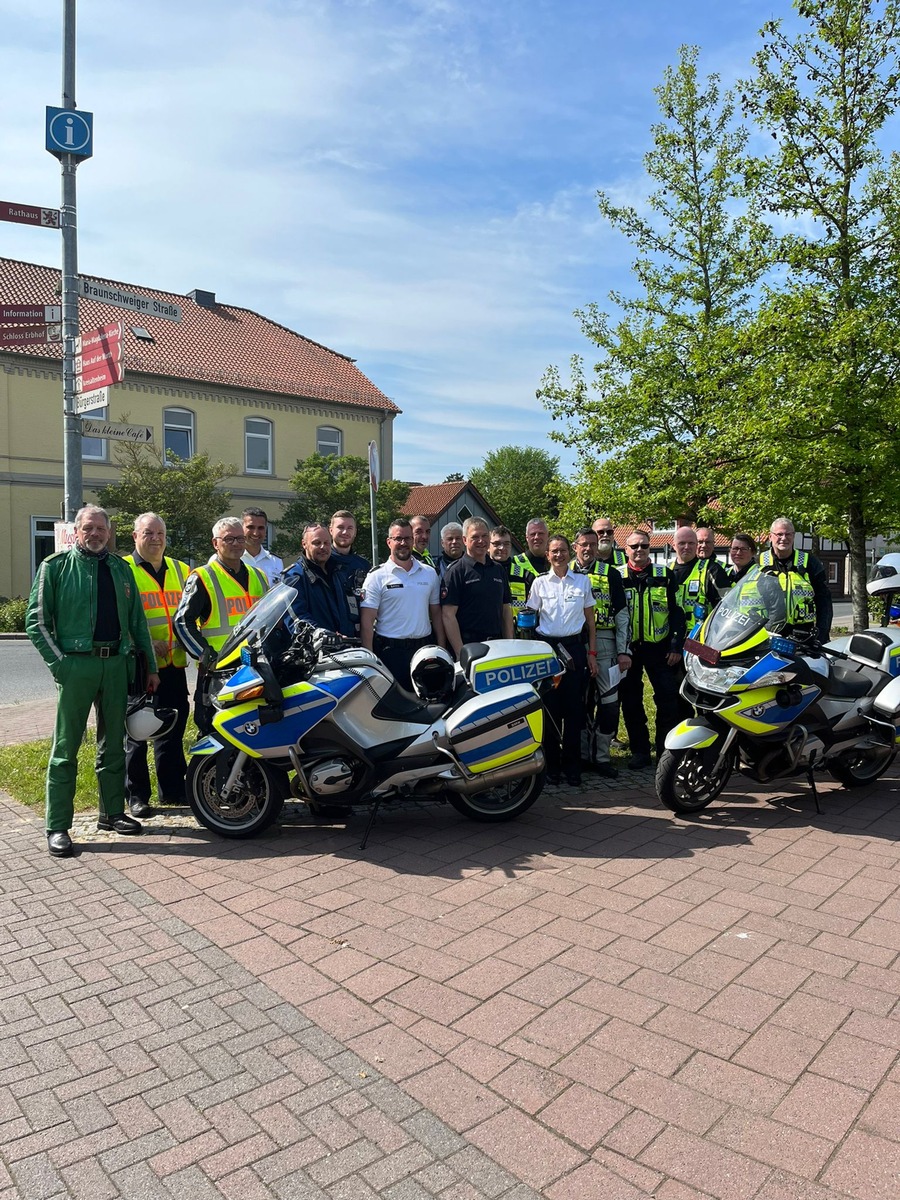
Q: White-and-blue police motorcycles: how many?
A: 2